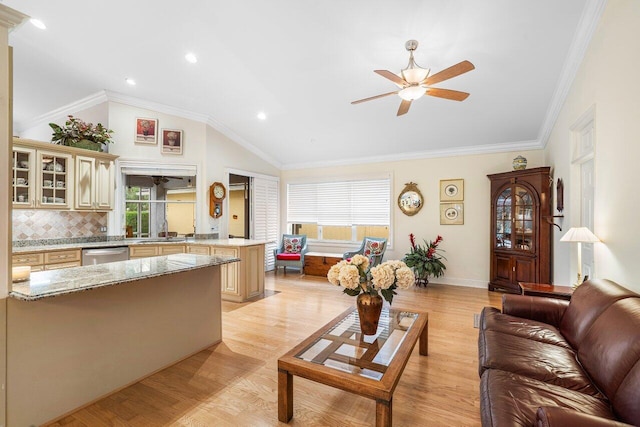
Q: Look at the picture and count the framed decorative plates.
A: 2